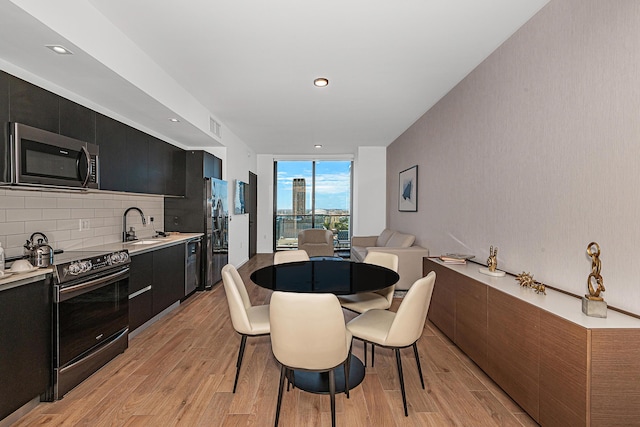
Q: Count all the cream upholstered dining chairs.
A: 5